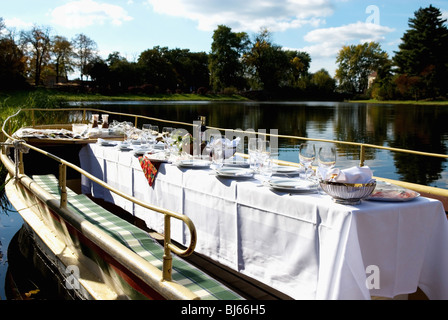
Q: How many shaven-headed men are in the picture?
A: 0